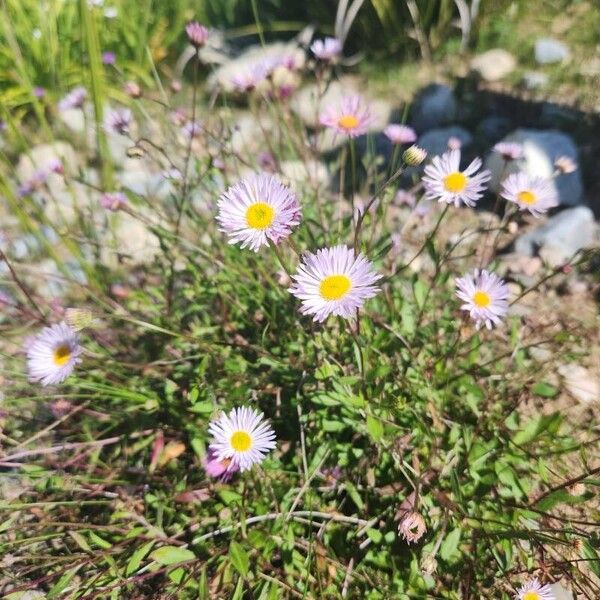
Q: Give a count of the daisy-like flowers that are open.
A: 9